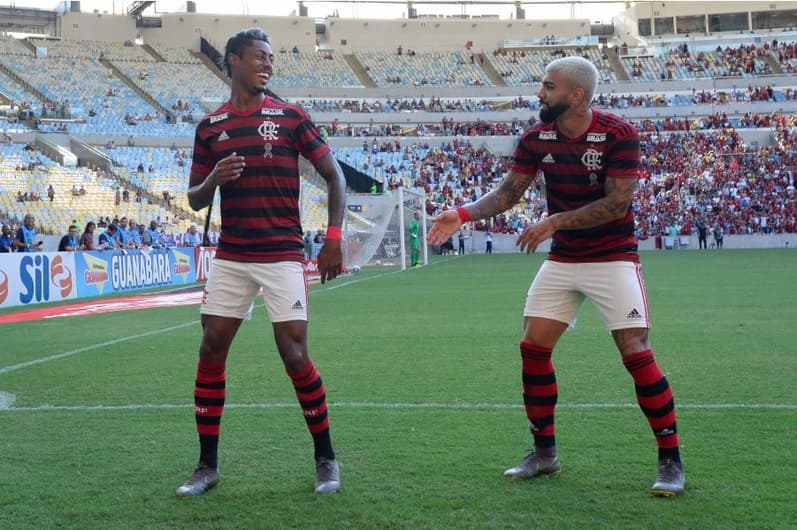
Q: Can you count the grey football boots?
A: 4